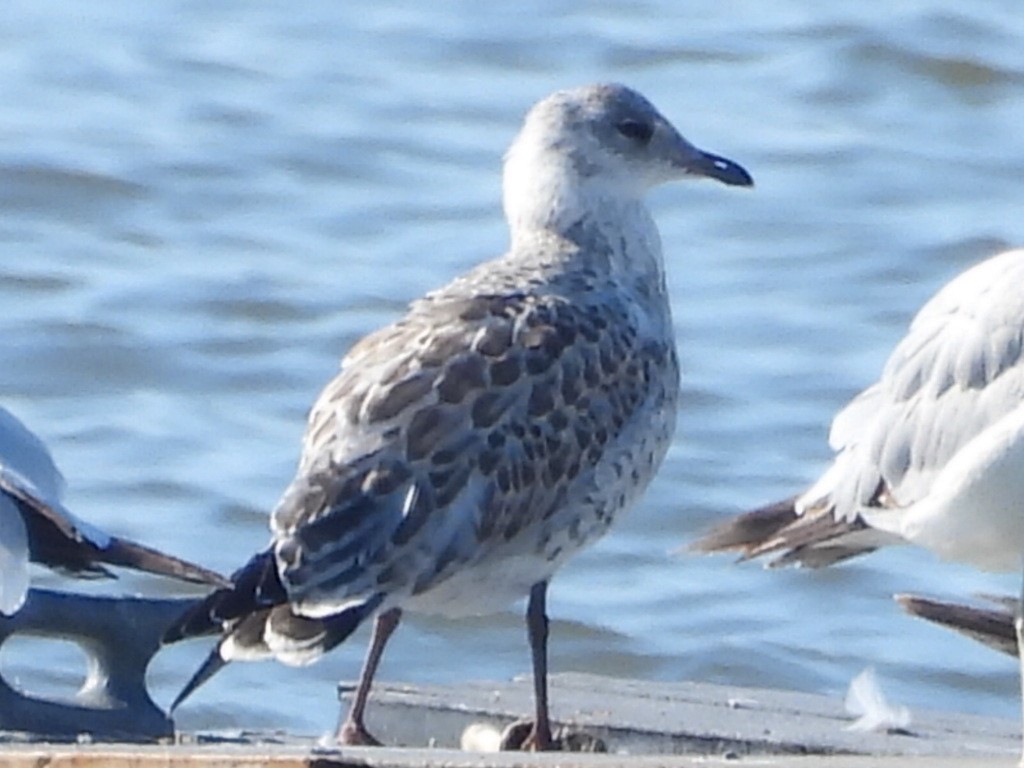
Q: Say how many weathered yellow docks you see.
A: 0